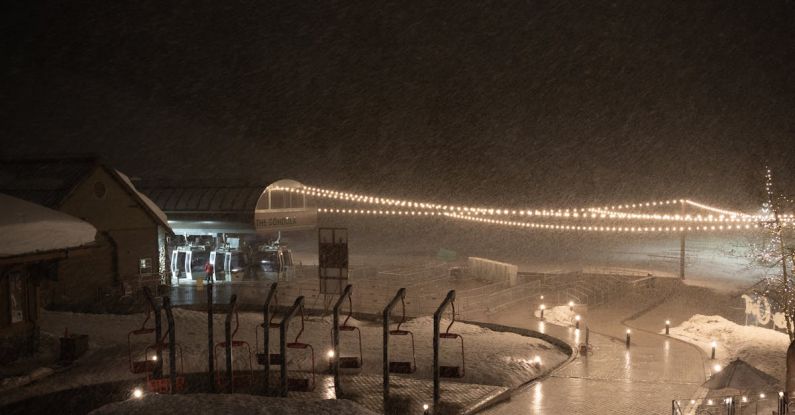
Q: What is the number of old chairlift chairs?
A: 8